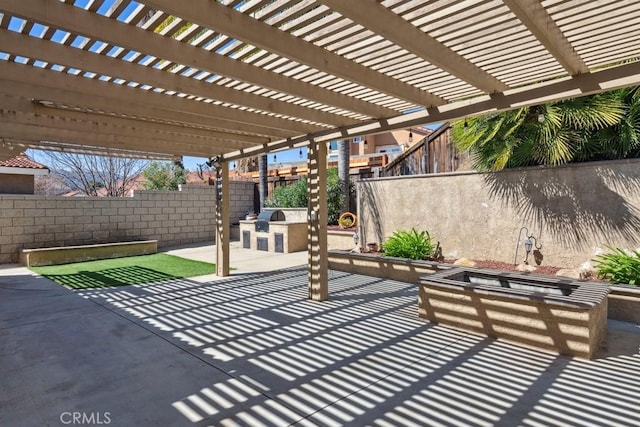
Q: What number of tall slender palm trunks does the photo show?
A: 2